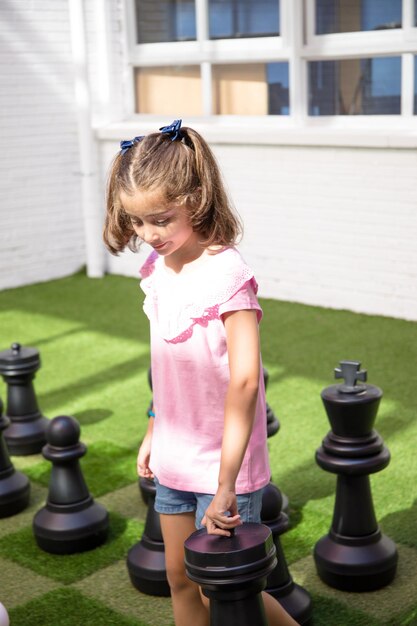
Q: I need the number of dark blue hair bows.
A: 2